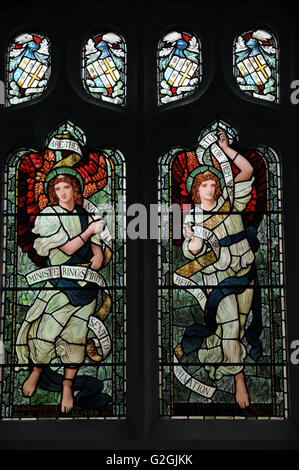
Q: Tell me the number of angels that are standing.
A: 2